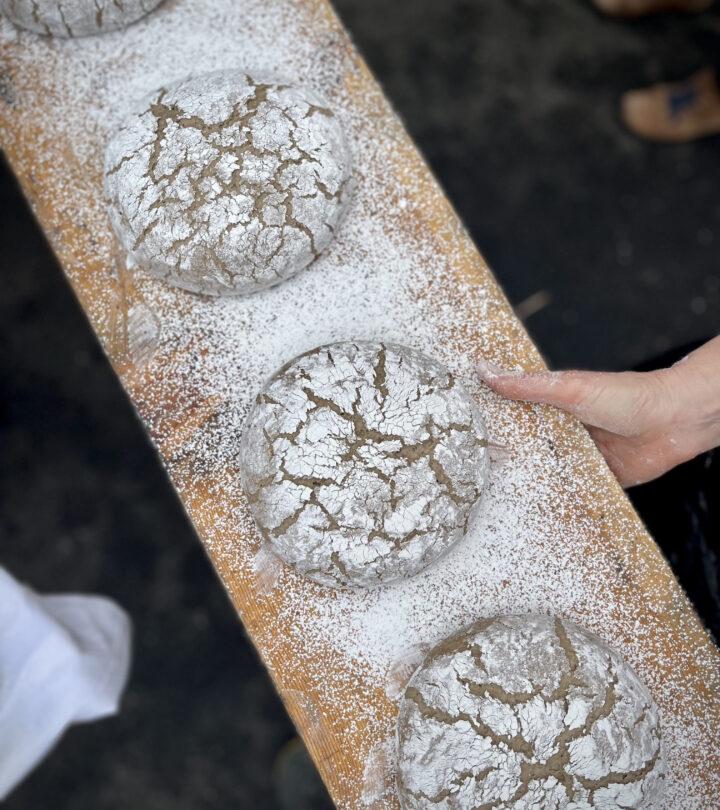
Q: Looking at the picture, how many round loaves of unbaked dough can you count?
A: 4